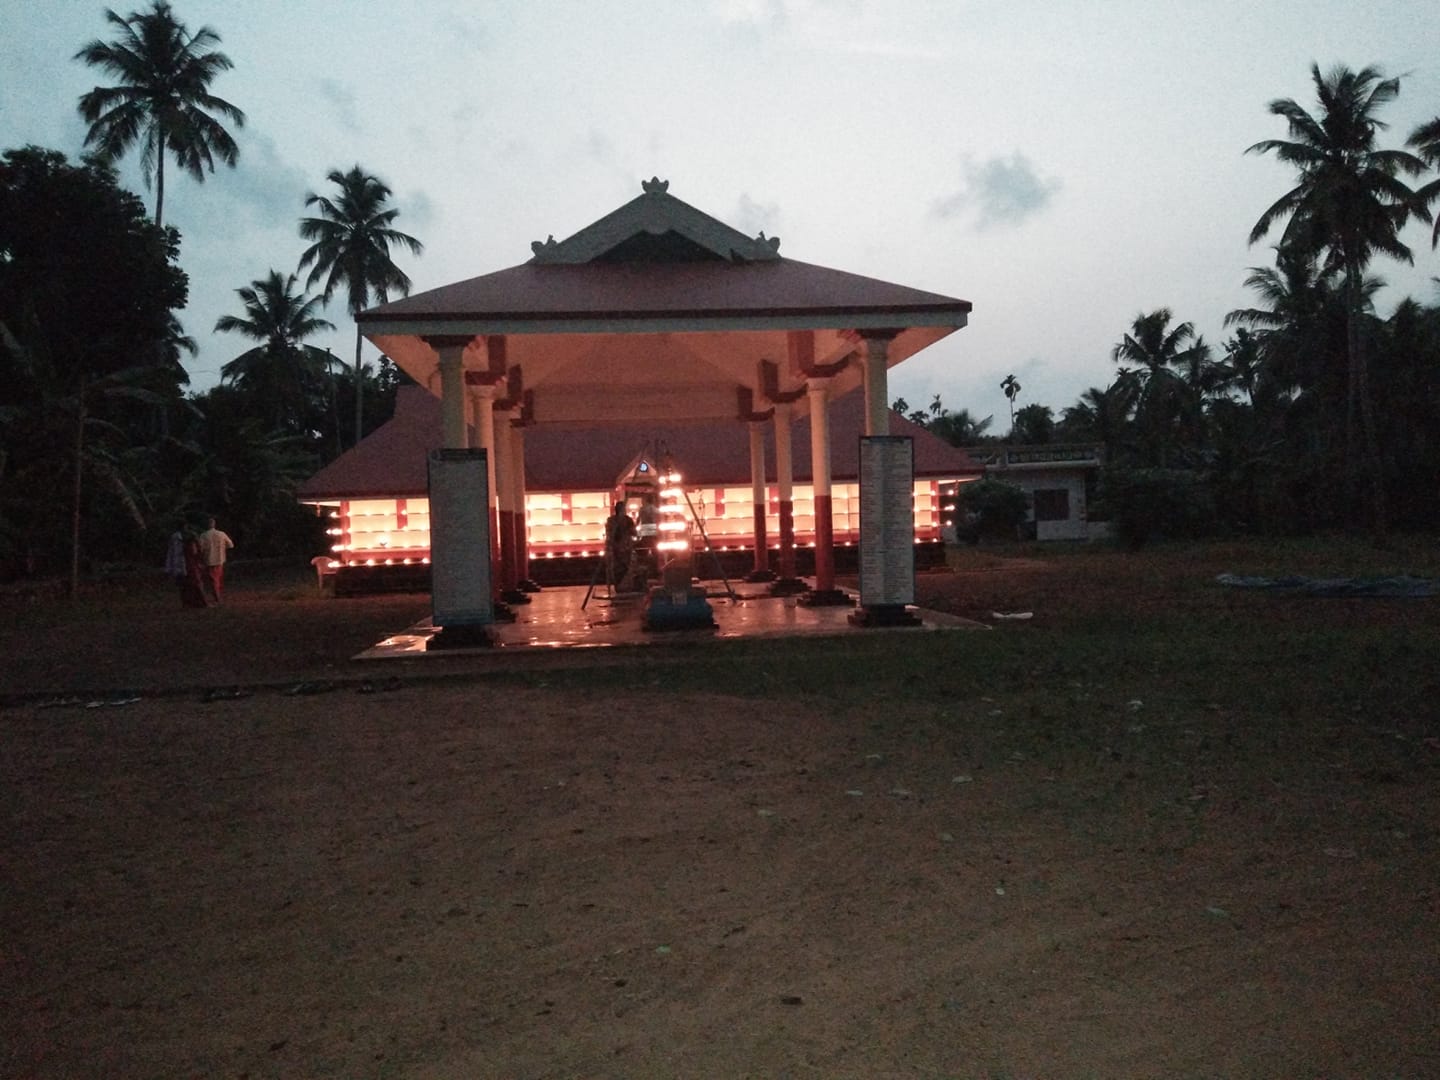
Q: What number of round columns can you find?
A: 8